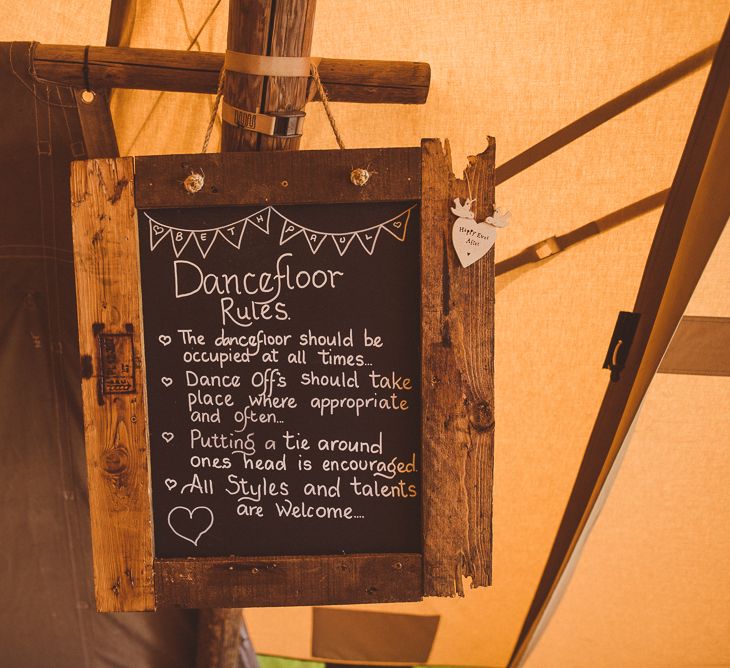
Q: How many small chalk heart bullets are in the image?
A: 4